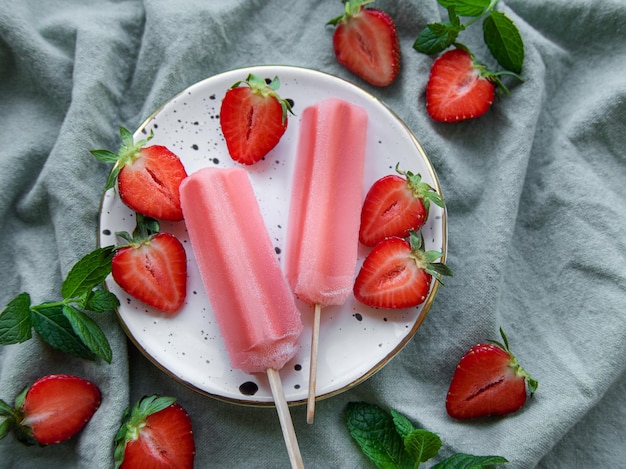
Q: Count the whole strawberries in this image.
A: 0